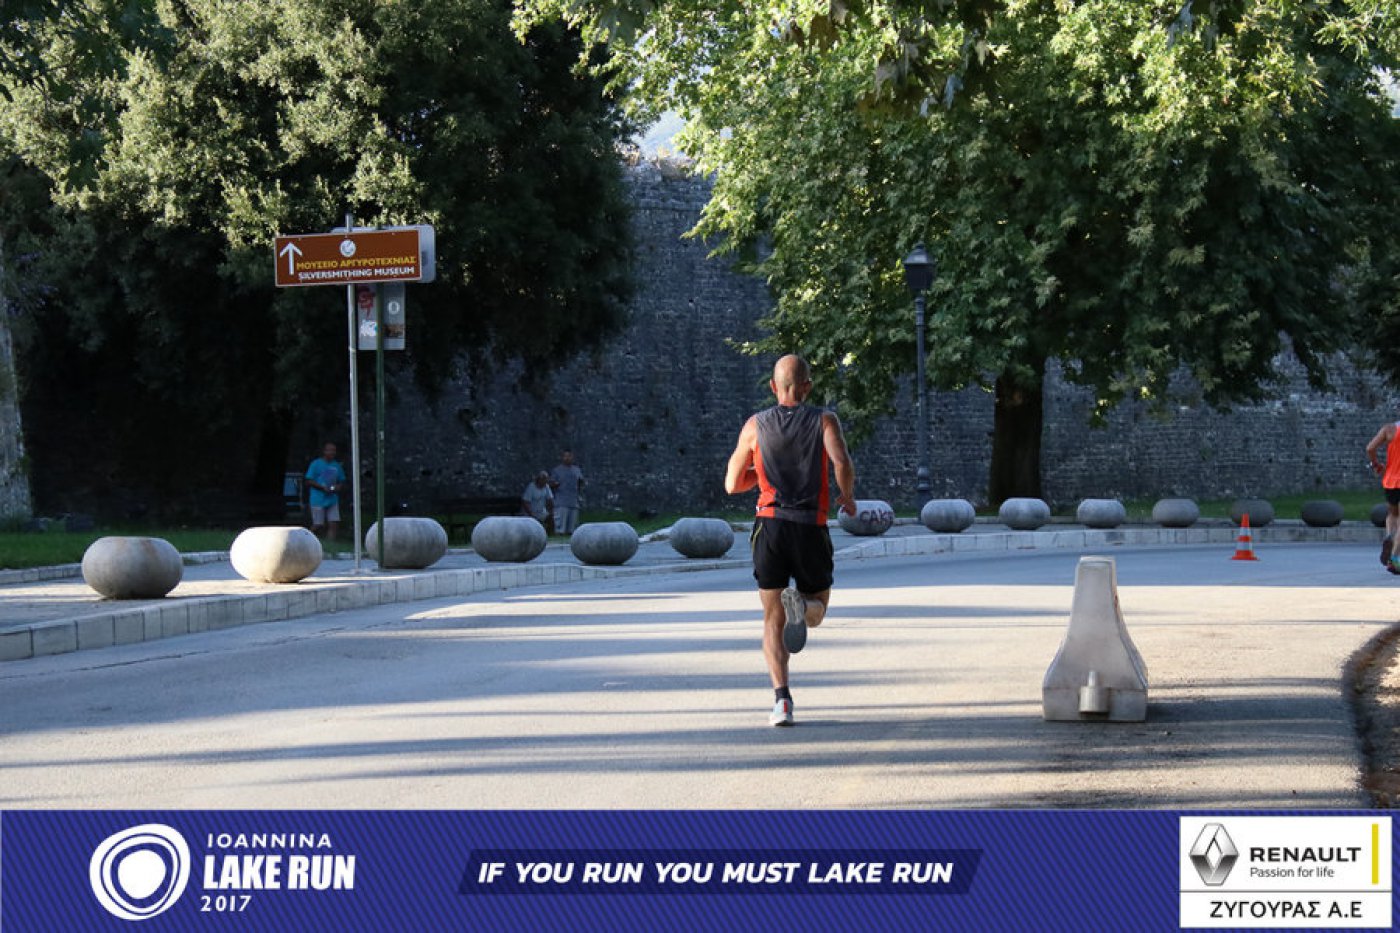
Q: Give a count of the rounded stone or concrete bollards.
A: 14